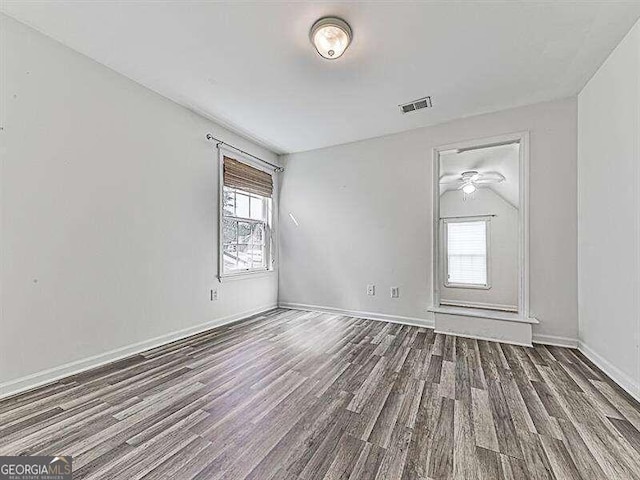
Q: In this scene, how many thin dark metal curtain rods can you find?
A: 2